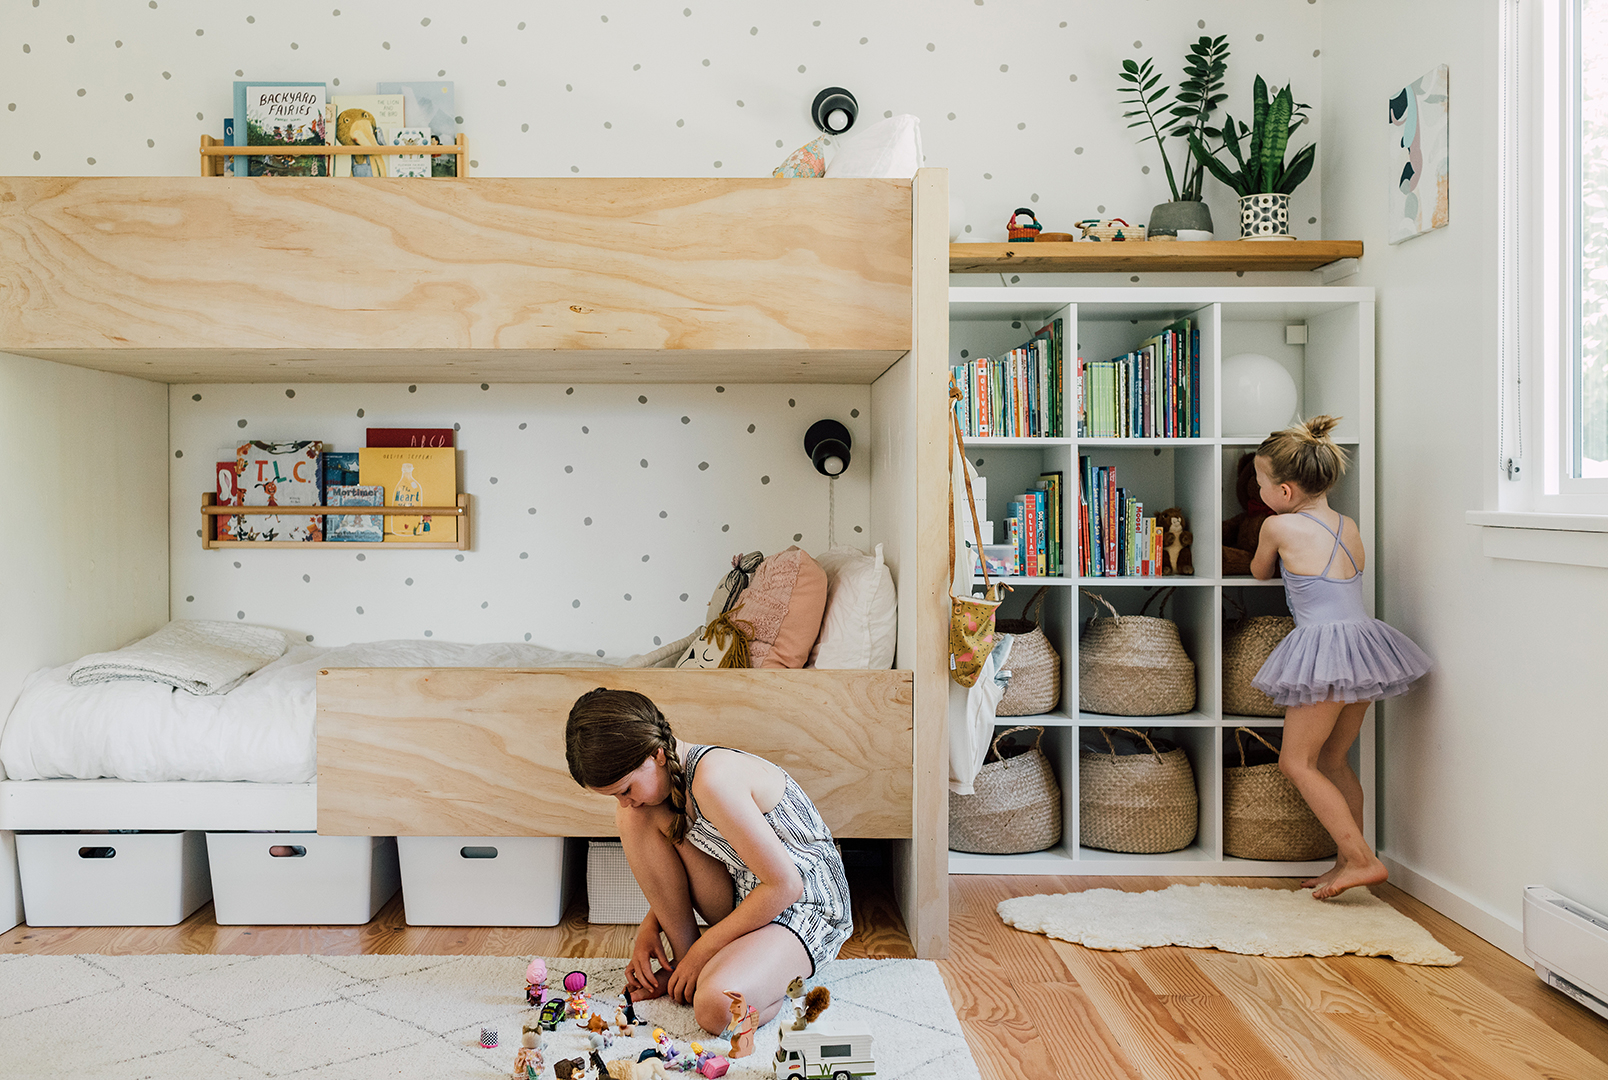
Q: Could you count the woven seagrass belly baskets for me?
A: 6